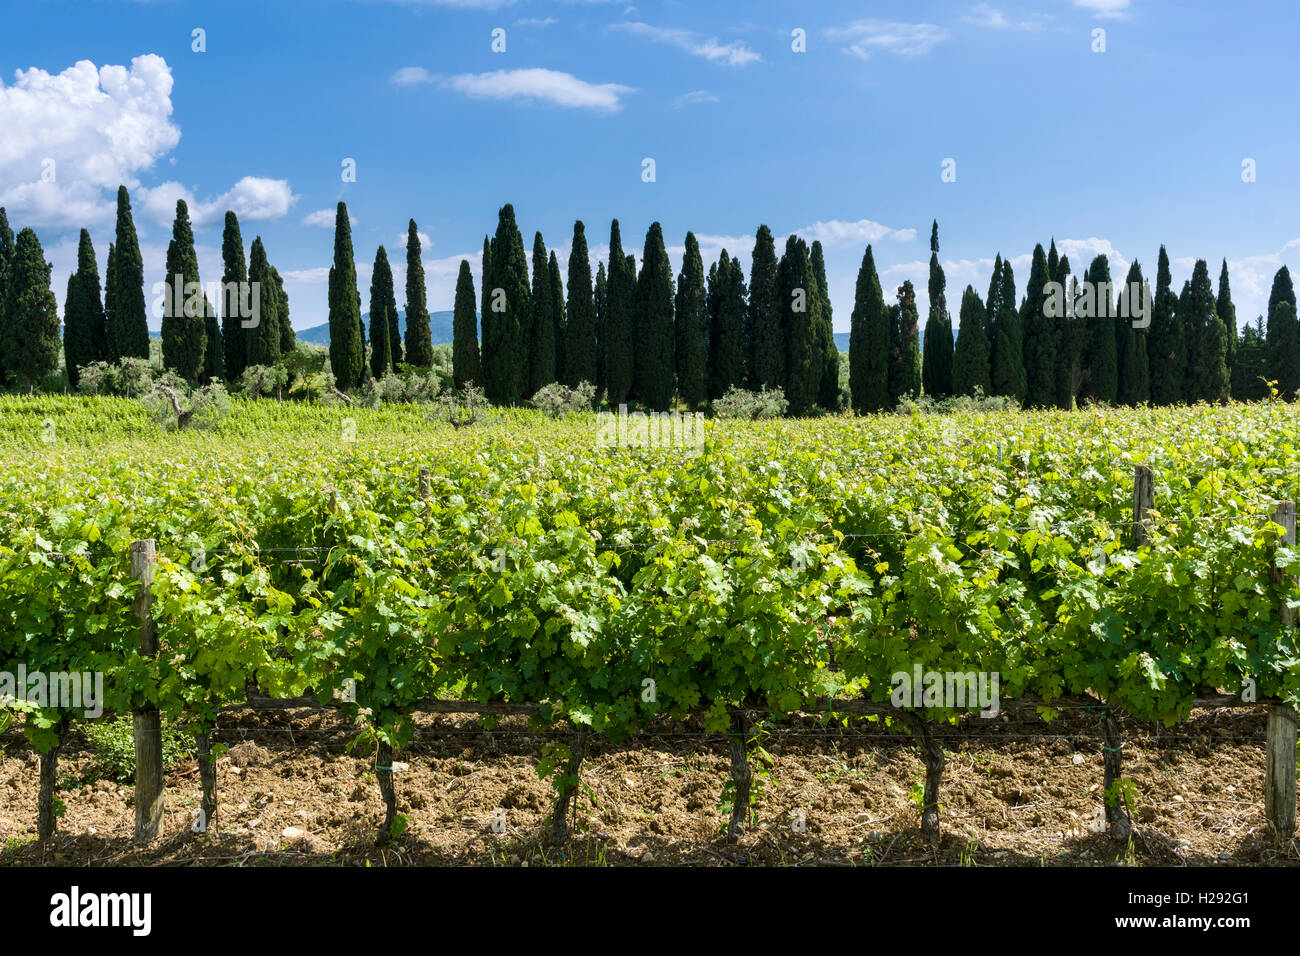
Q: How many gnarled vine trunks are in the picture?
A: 7